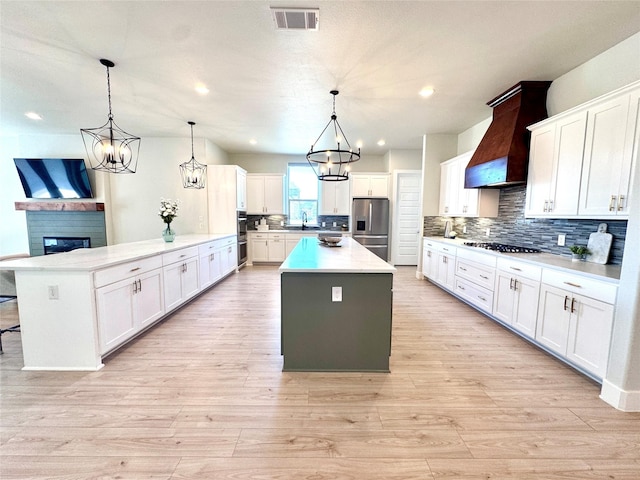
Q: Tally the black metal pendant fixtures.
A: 3